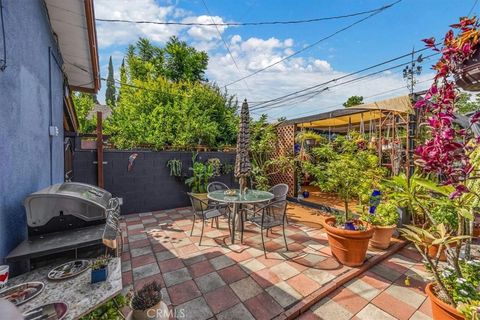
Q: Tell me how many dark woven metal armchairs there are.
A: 4